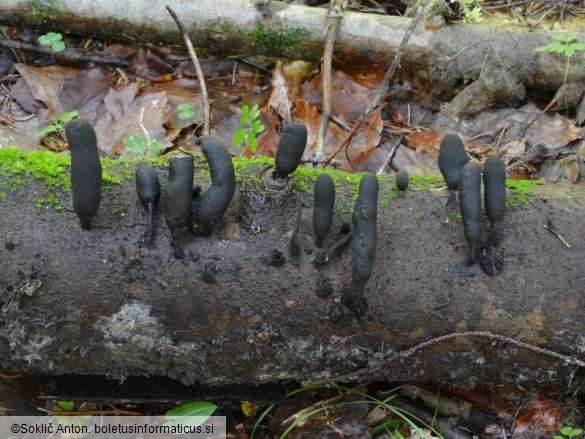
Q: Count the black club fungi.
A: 11